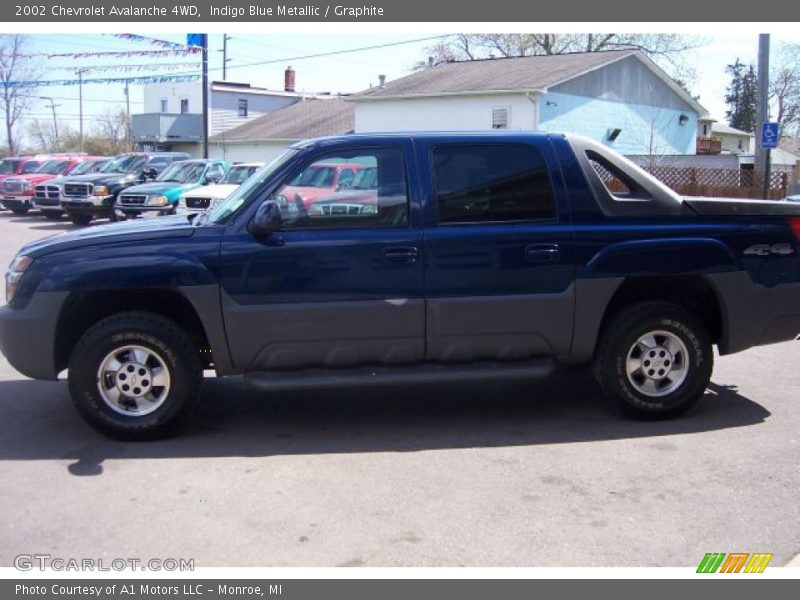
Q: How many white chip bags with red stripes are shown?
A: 0